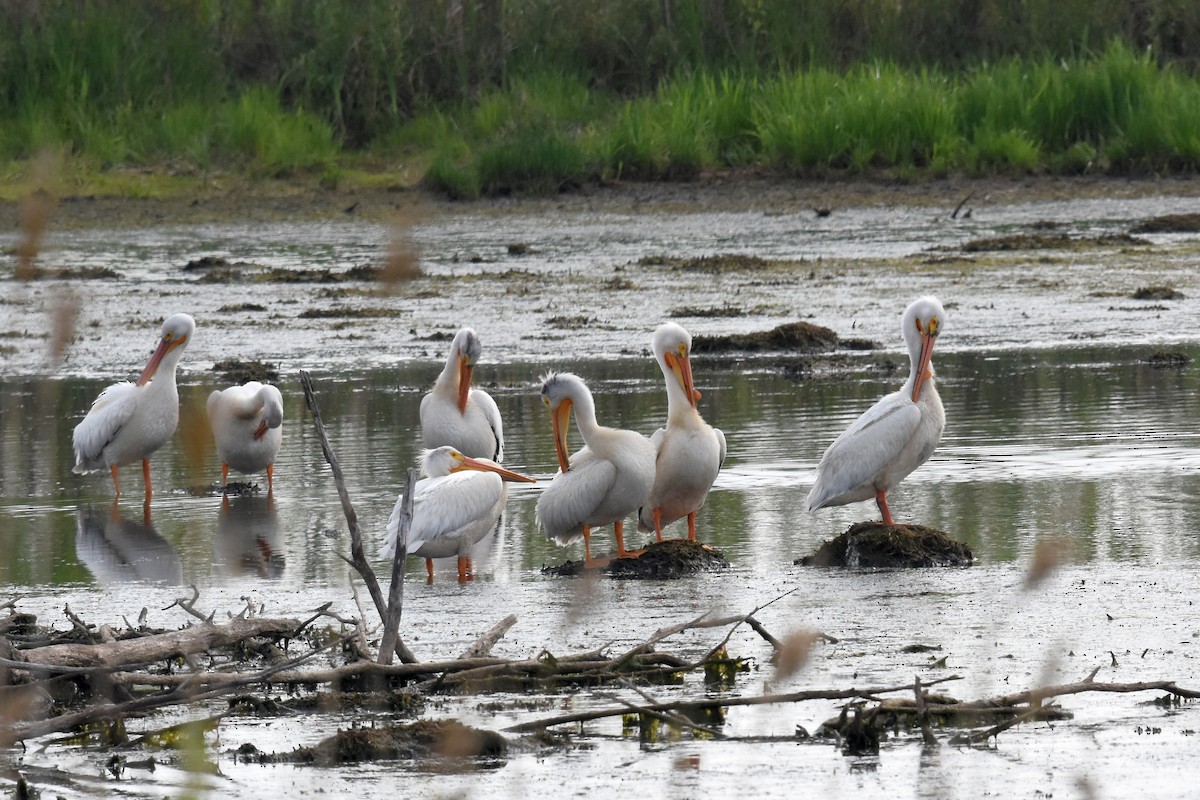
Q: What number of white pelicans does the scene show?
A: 7